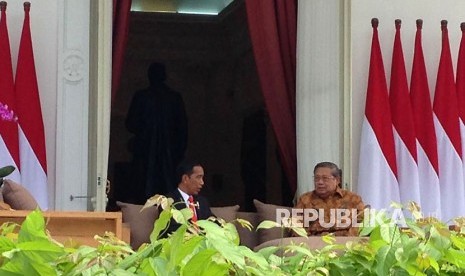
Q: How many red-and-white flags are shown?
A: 7